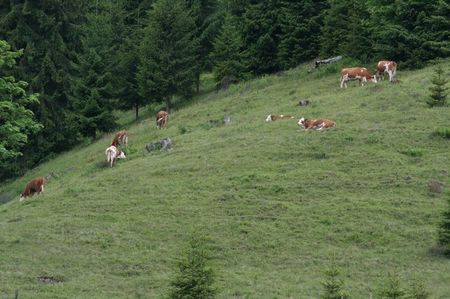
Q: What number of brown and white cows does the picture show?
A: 8